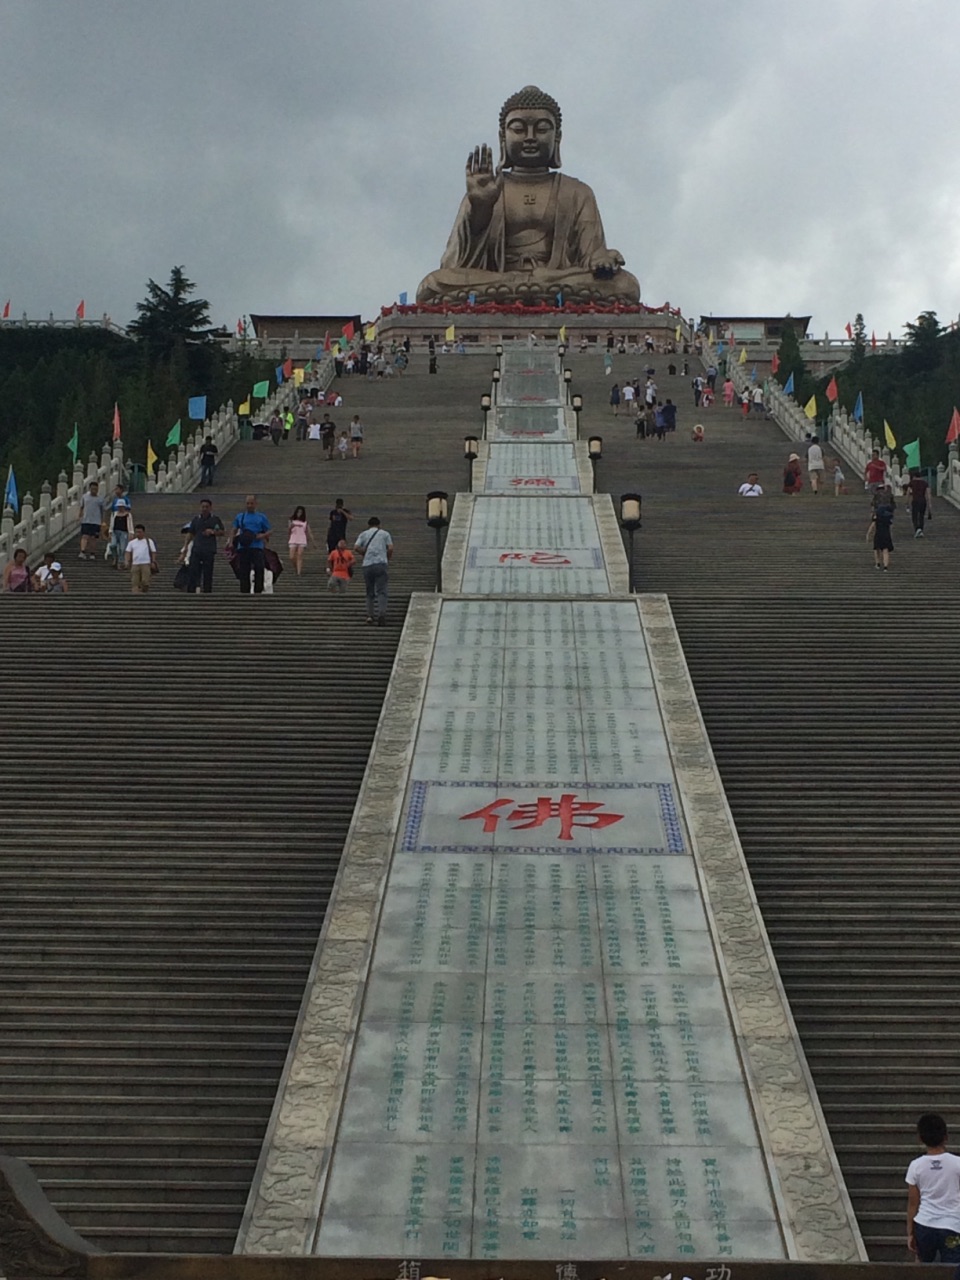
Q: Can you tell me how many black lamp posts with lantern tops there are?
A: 10